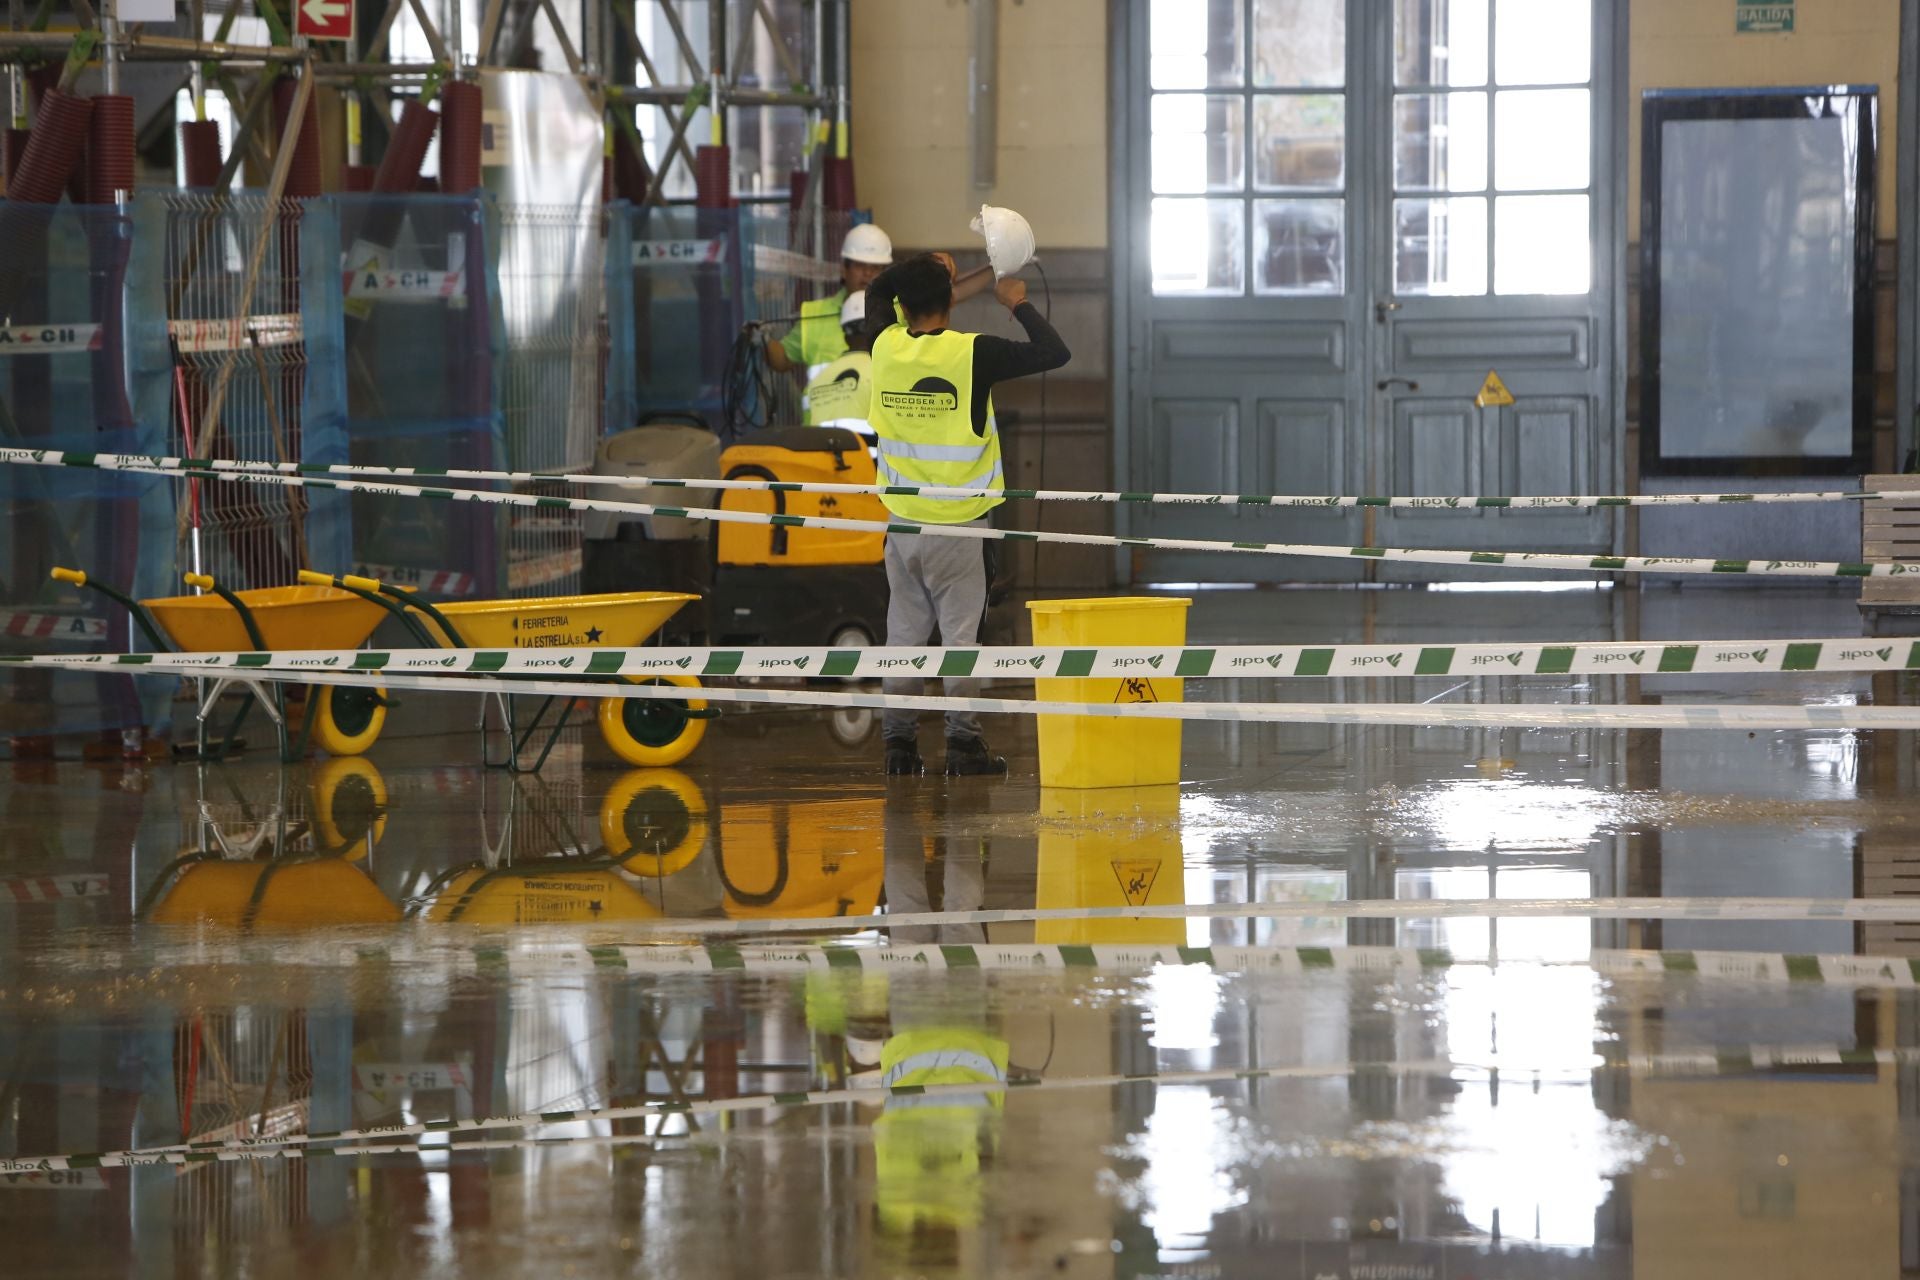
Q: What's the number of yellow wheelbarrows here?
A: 2